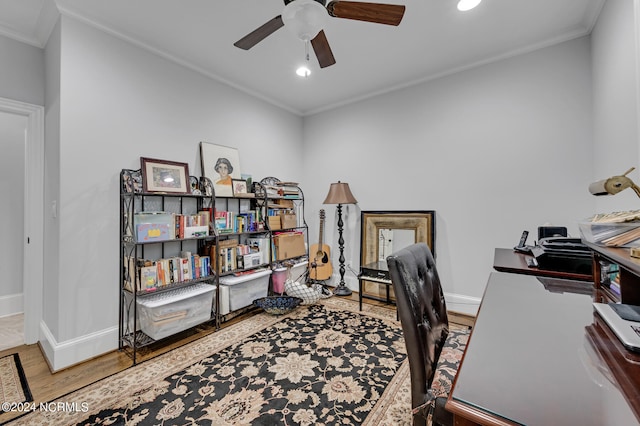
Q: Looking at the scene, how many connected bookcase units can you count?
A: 3